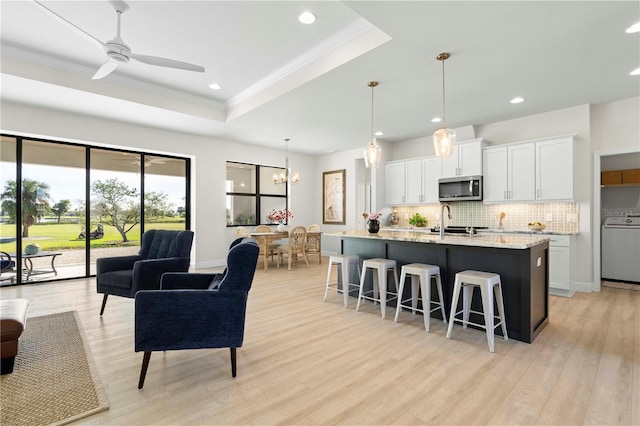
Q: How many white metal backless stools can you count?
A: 4